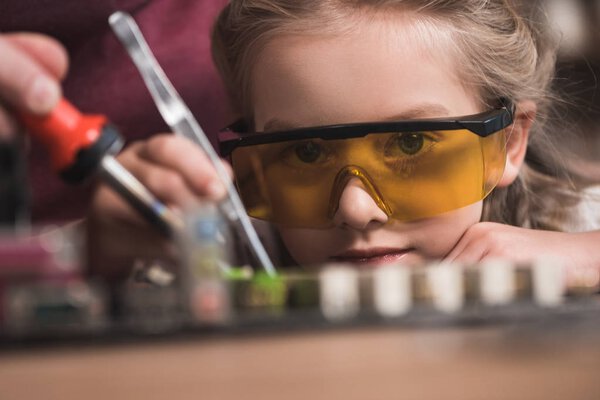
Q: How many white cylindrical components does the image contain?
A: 5